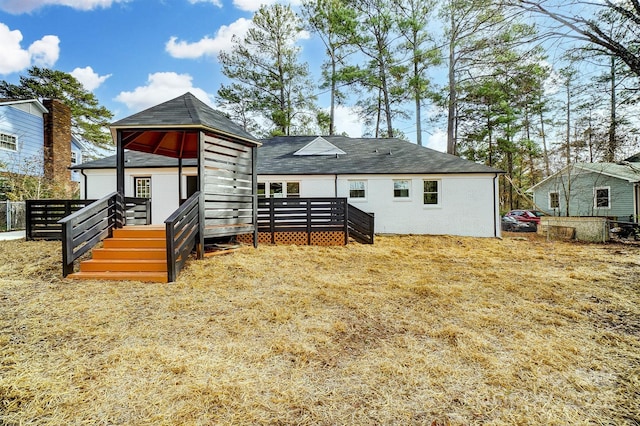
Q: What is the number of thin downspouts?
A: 3